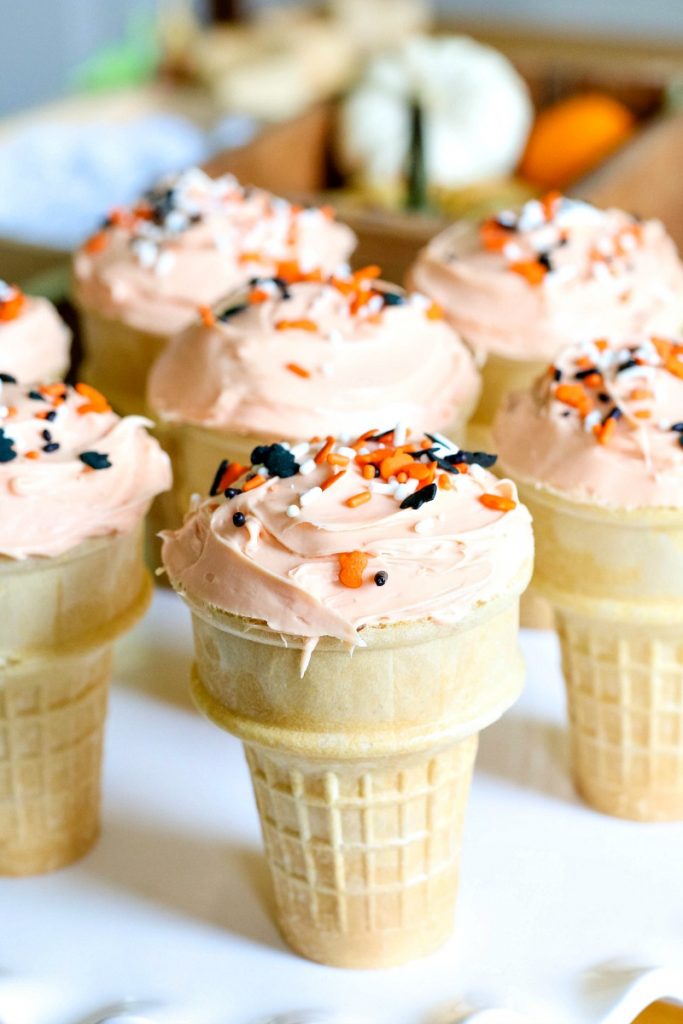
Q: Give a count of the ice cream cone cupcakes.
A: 7